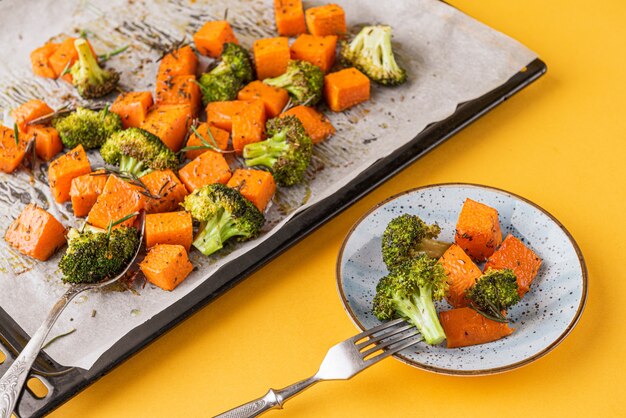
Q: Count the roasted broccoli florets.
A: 12